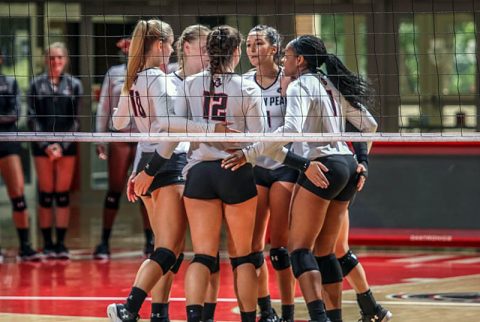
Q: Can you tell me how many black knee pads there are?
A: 12